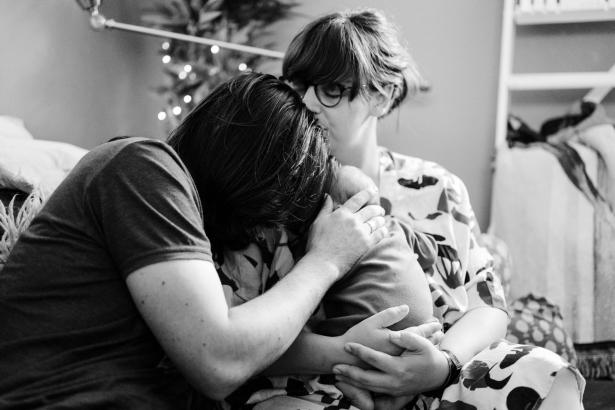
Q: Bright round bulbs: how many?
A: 9